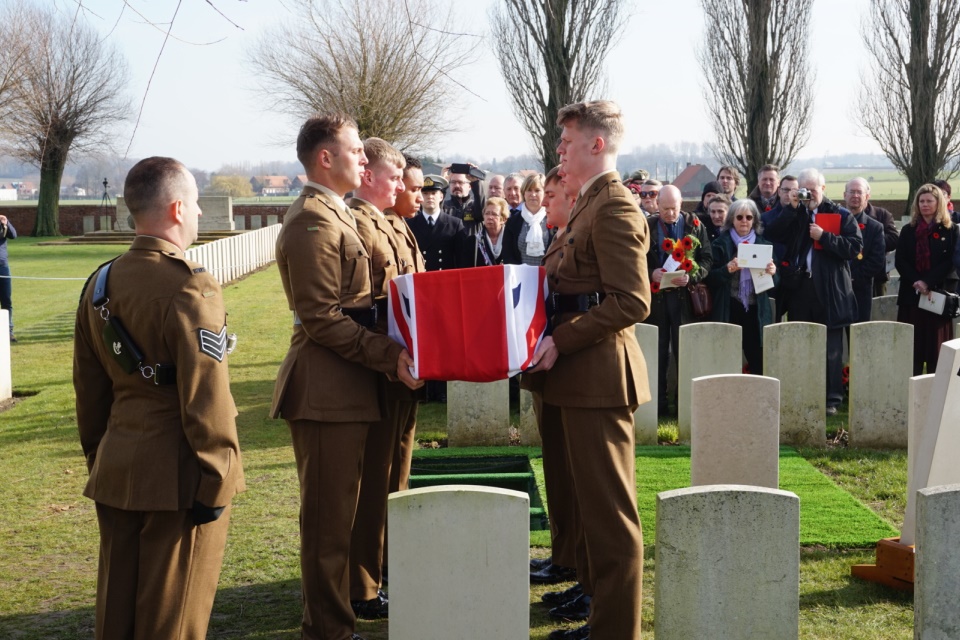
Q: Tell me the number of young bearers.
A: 6